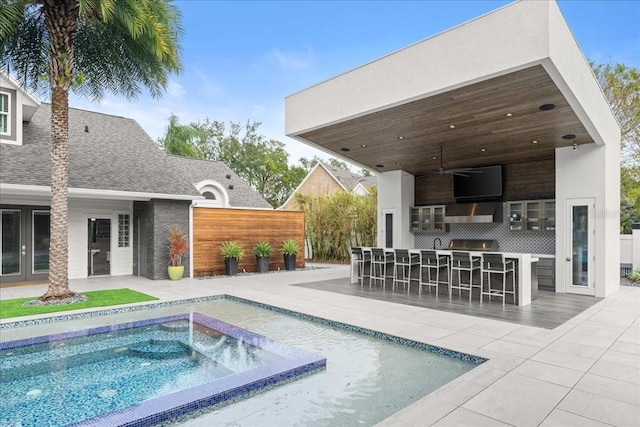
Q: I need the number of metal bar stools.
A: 6